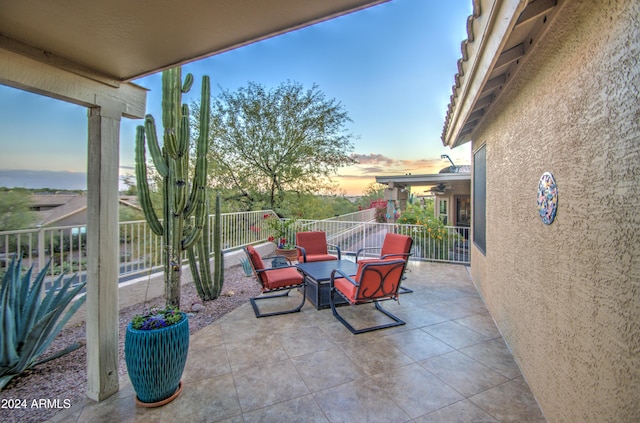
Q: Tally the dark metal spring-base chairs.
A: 4